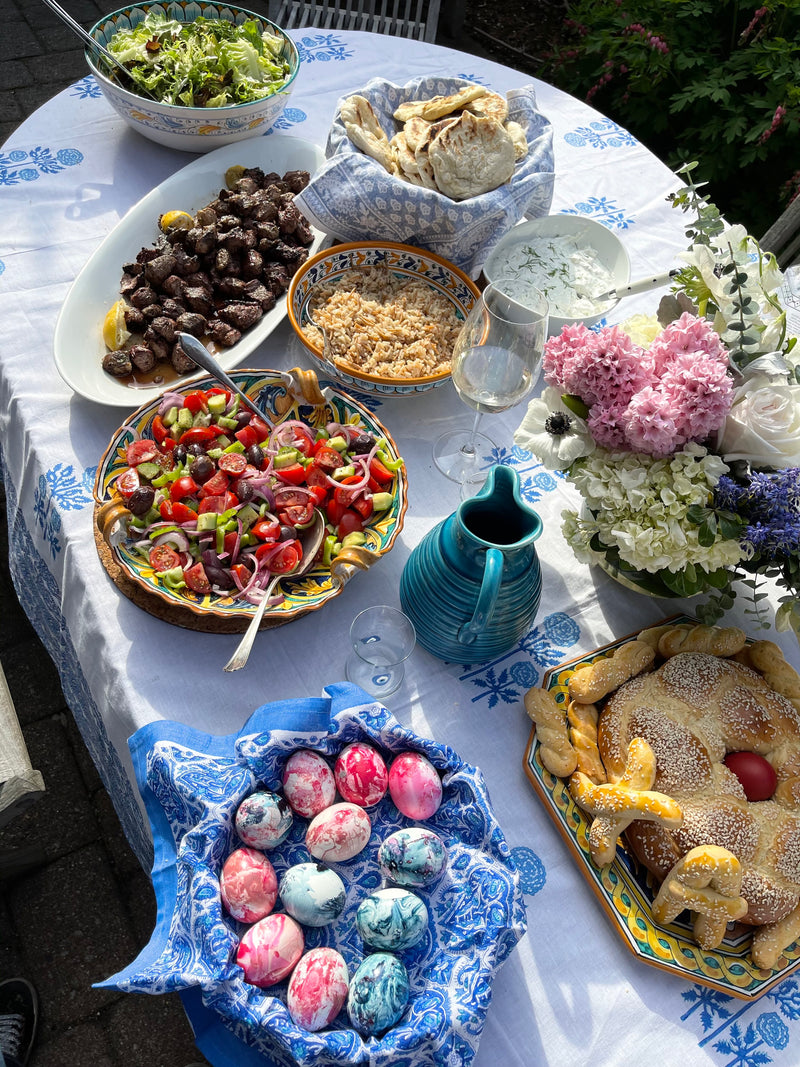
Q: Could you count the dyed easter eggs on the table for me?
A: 13